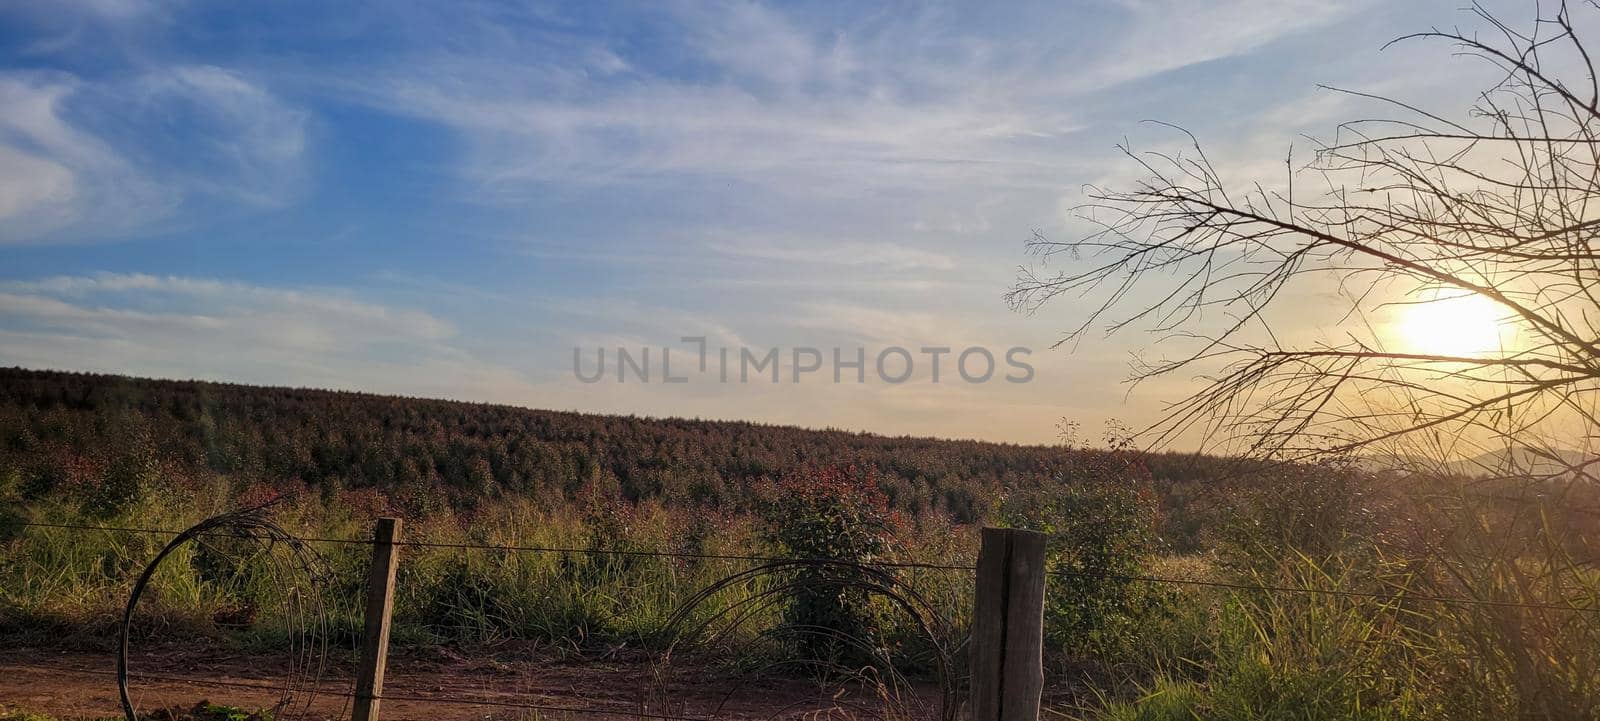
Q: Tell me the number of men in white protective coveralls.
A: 0